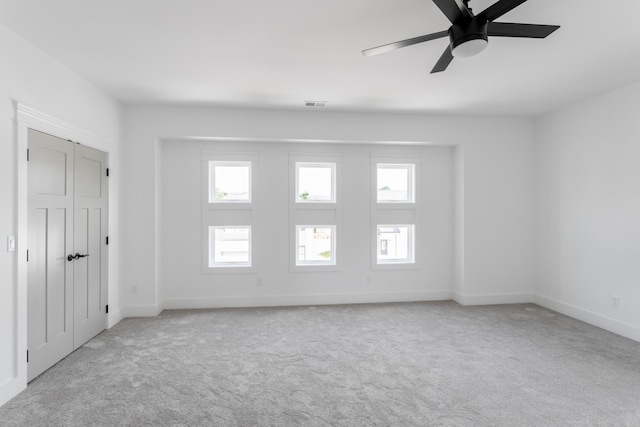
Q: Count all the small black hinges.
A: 6